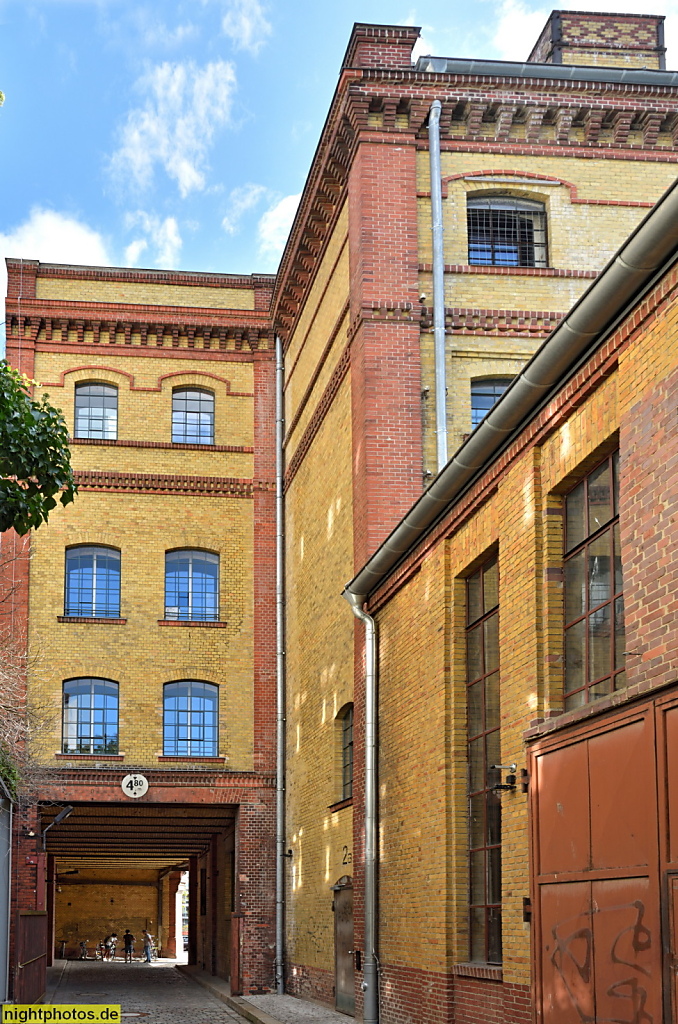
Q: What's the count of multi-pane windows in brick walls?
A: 11